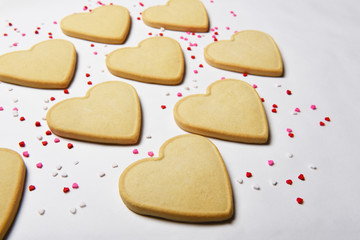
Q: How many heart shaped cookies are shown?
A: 9